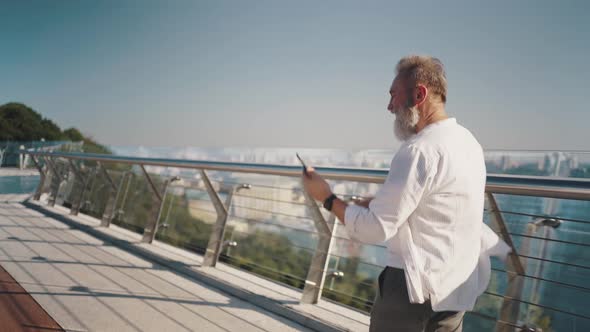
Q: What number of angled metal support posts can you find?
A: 8